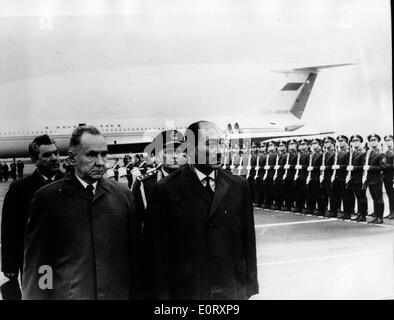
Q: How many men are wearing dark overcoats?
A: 3